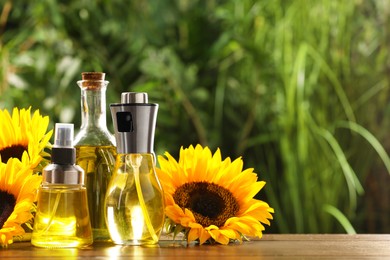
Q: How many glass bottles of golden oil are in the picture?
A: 3